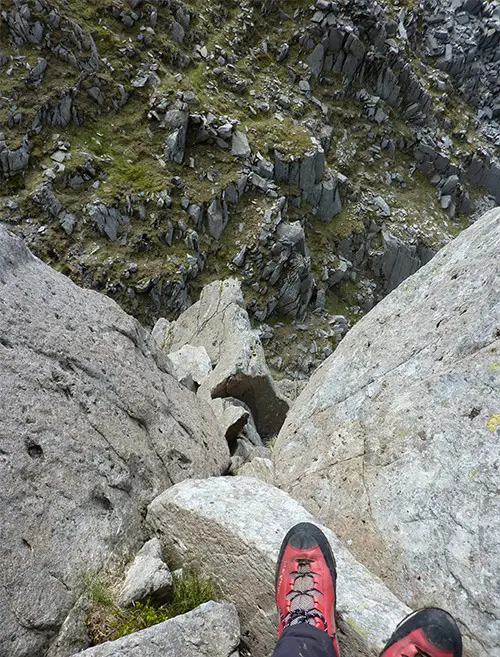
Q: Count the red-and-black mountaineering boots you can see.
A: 2